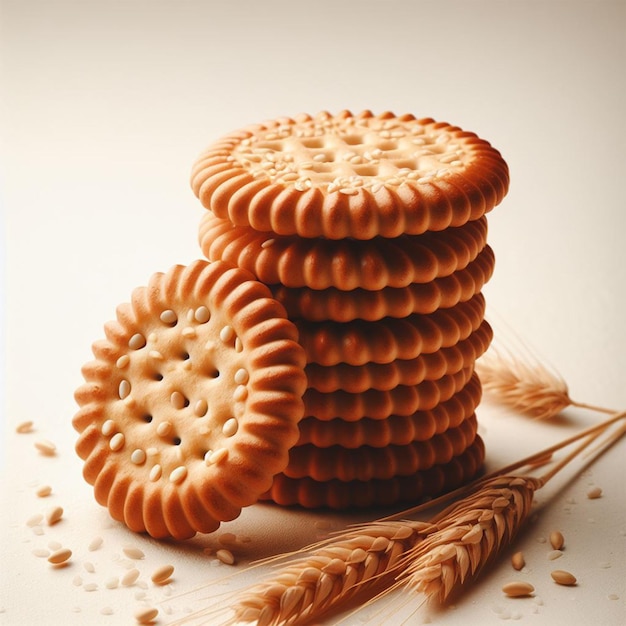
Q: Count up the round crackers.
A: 10